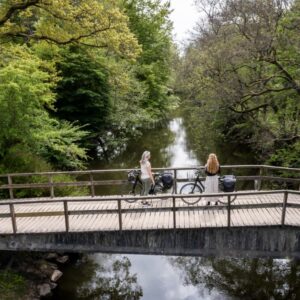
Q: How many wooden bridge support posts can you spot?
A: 11